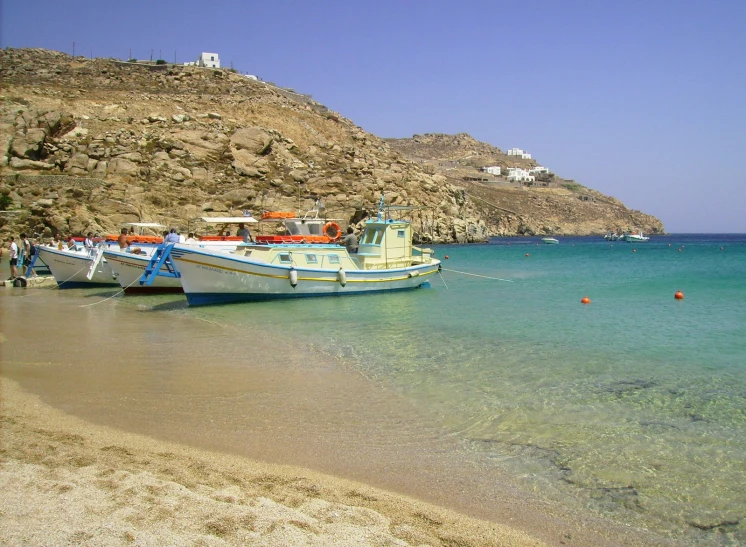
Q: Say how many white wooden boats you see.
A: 3